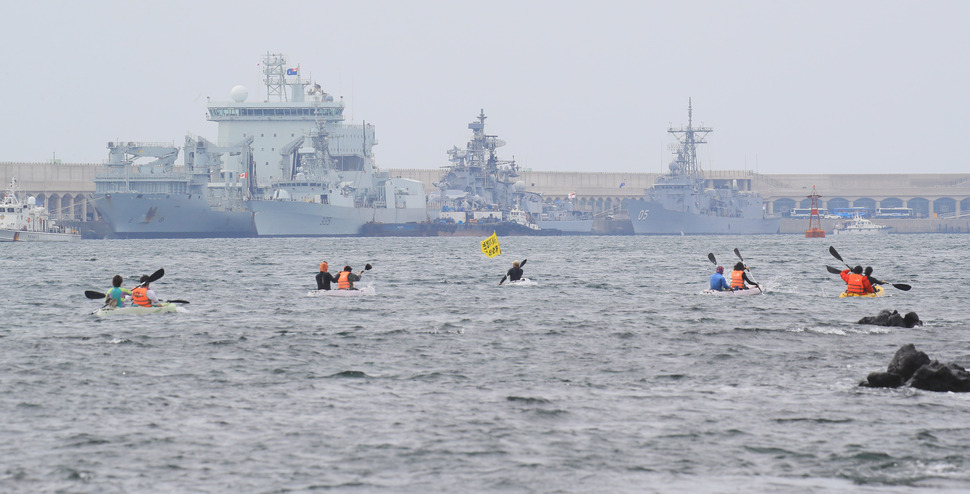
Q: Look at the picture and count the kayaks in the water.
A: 5